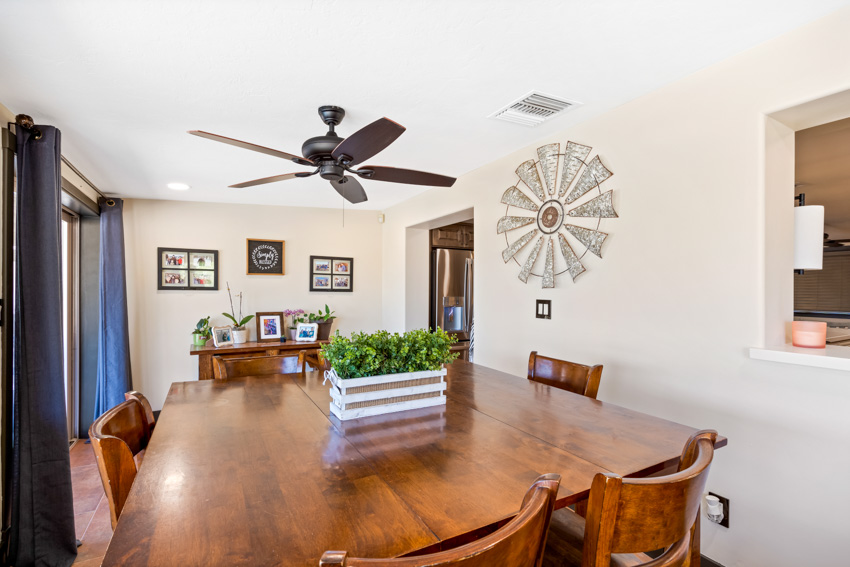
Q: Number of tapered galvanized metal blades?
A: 12